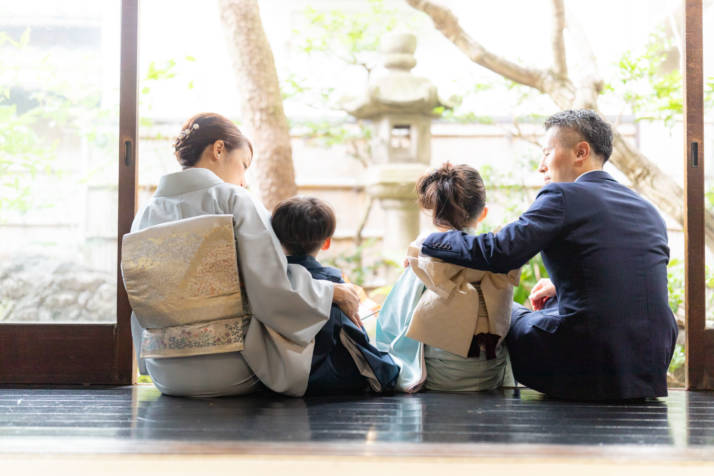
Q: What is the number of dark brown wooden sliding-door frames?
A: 2